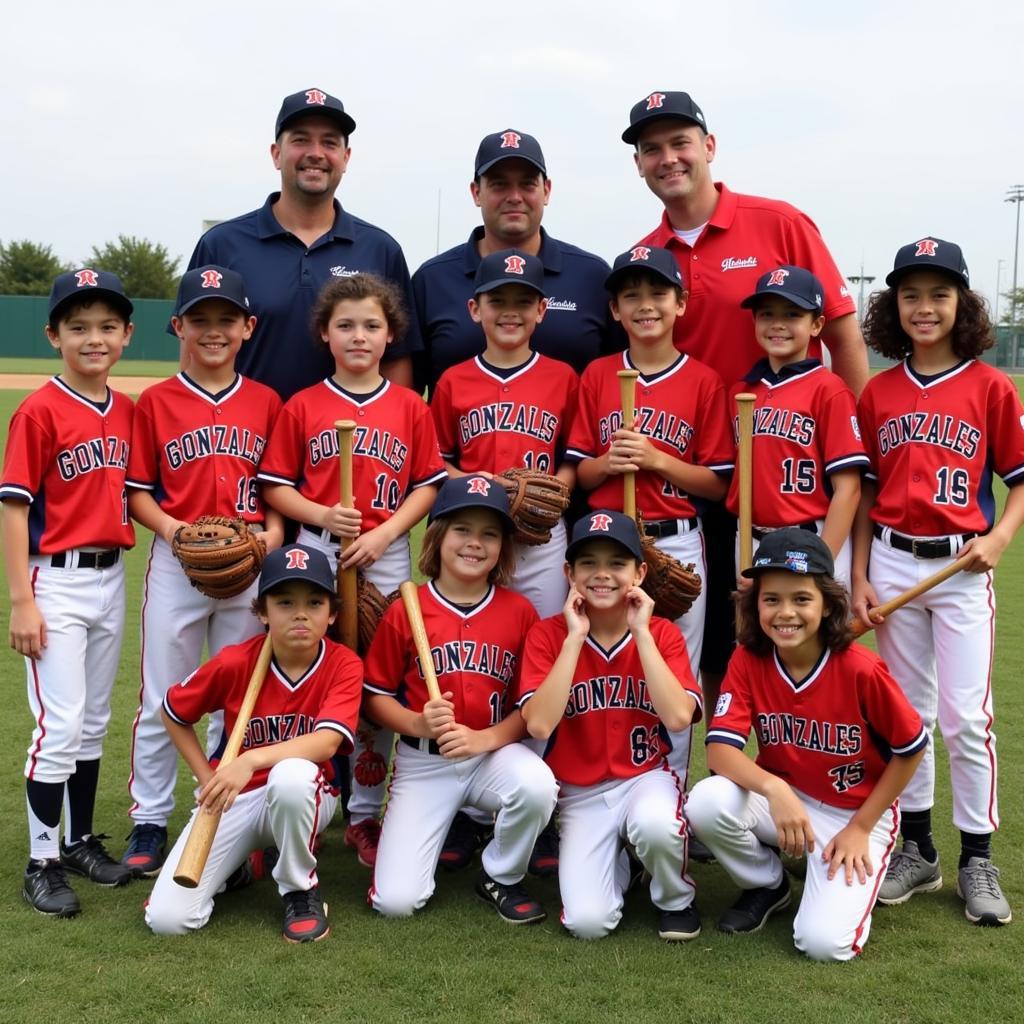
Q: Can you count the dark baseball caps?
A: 13